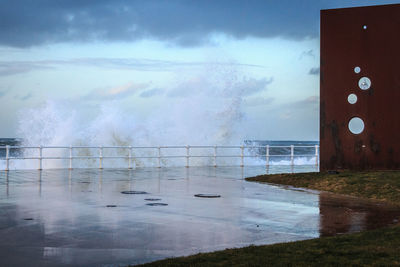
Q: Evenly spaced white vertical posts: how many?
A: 12